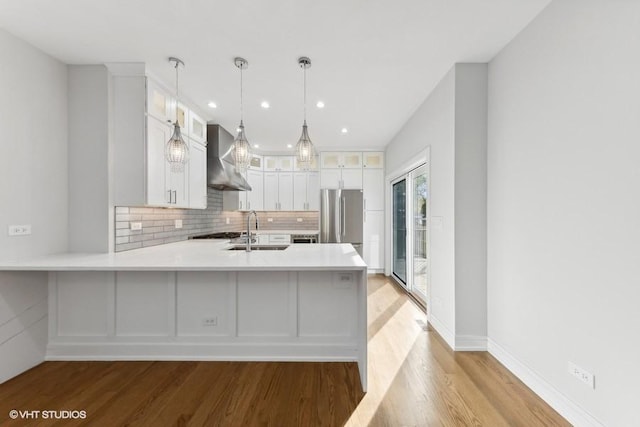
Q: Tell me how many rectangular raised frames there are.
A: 5